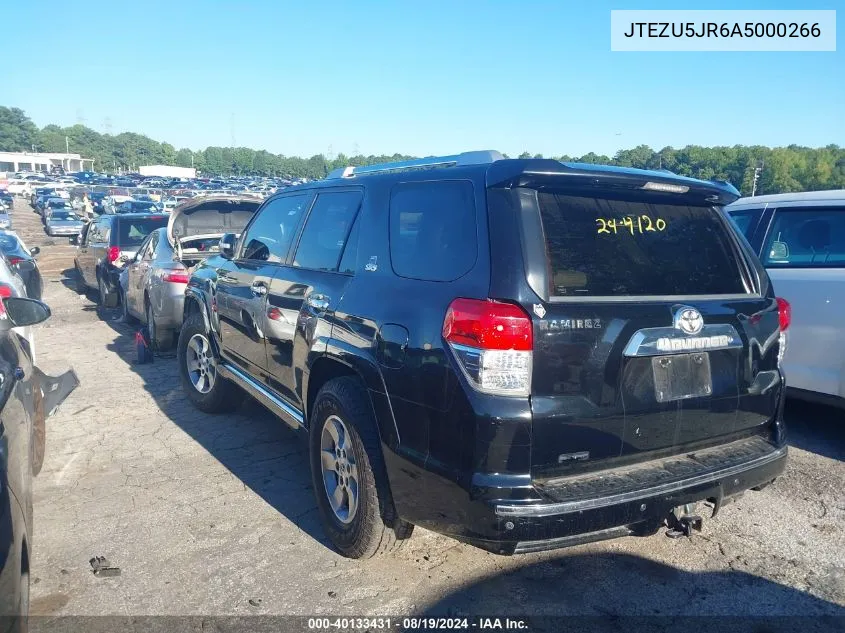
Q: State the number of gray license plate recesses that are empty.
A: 1